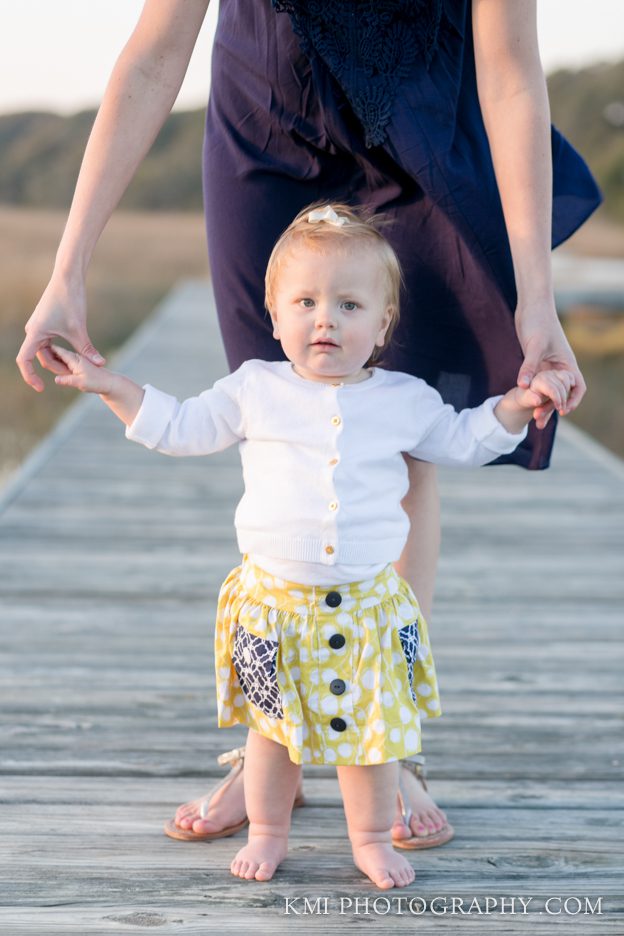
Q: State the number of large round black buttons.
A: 4